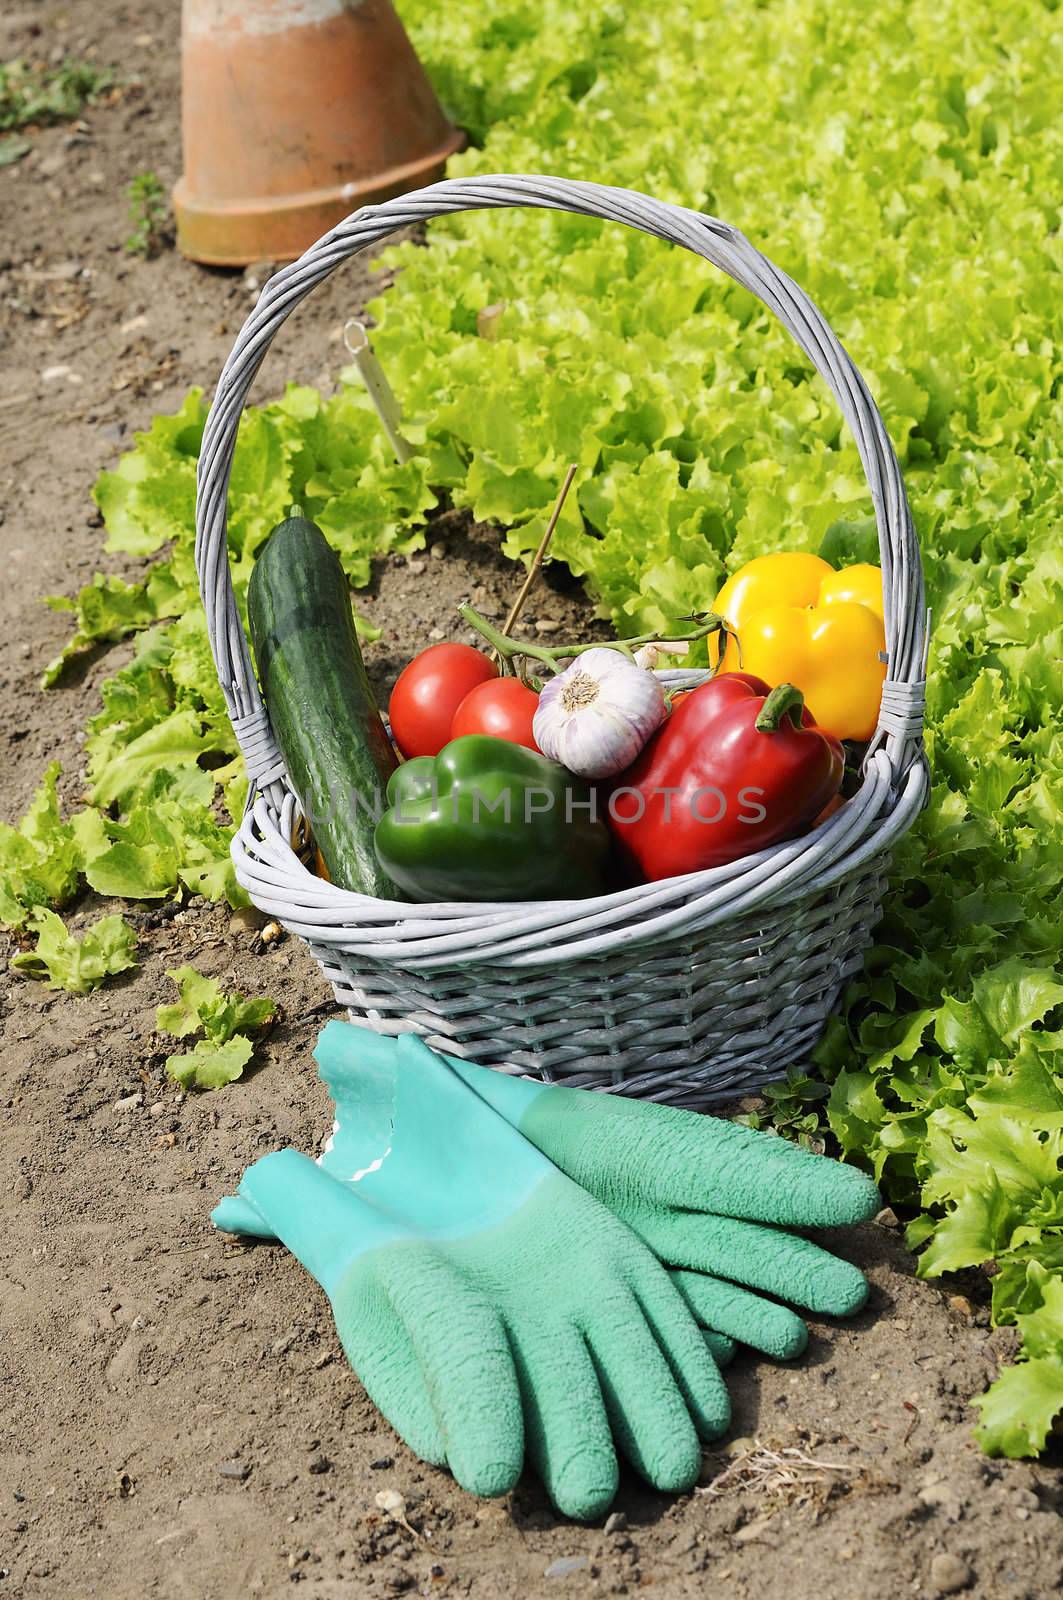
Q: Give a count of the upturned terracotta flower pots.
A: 1